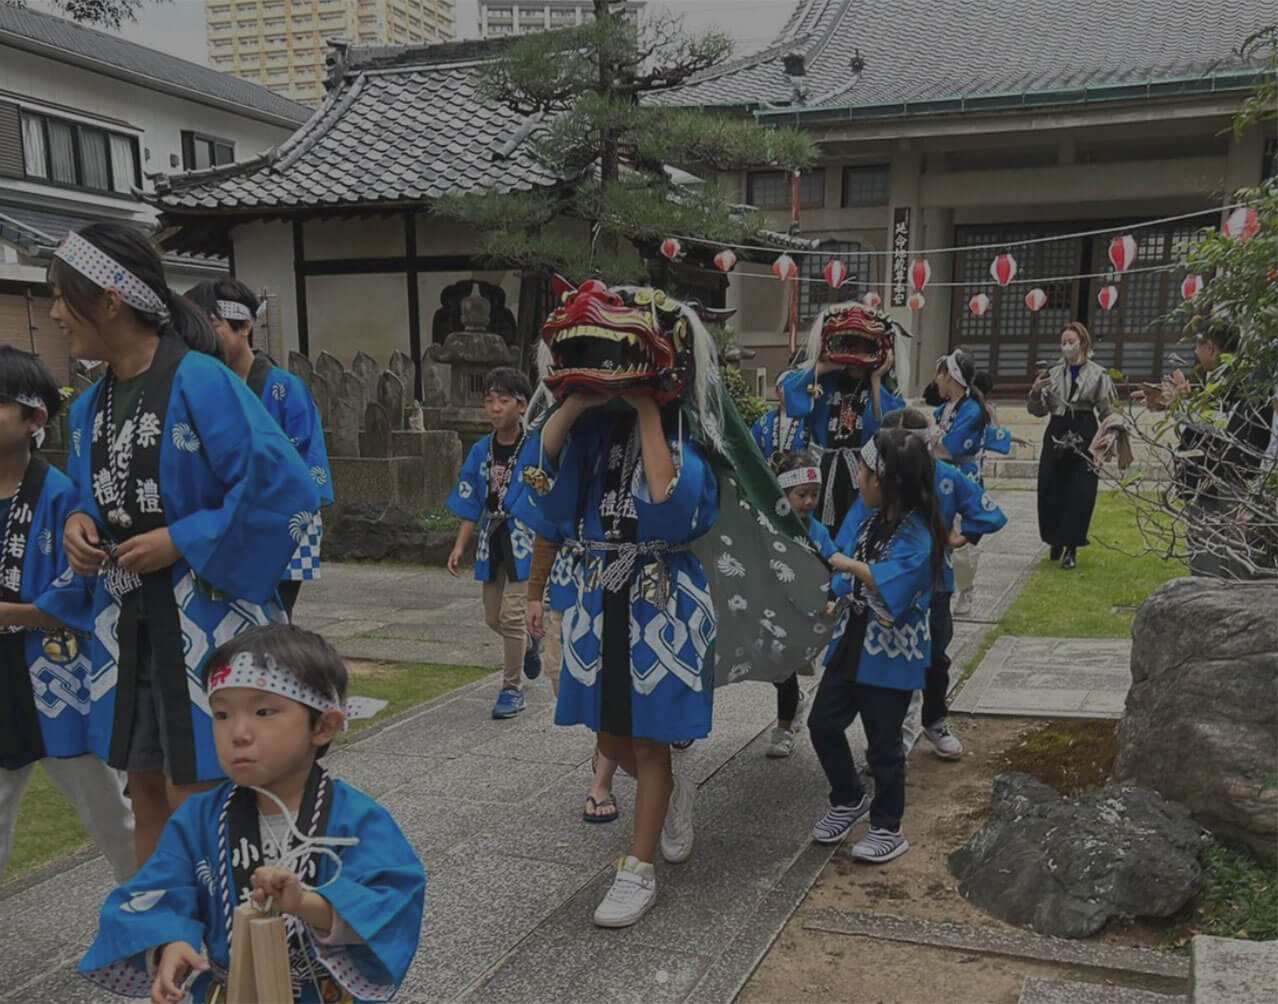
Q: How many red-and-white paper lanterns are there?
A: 14